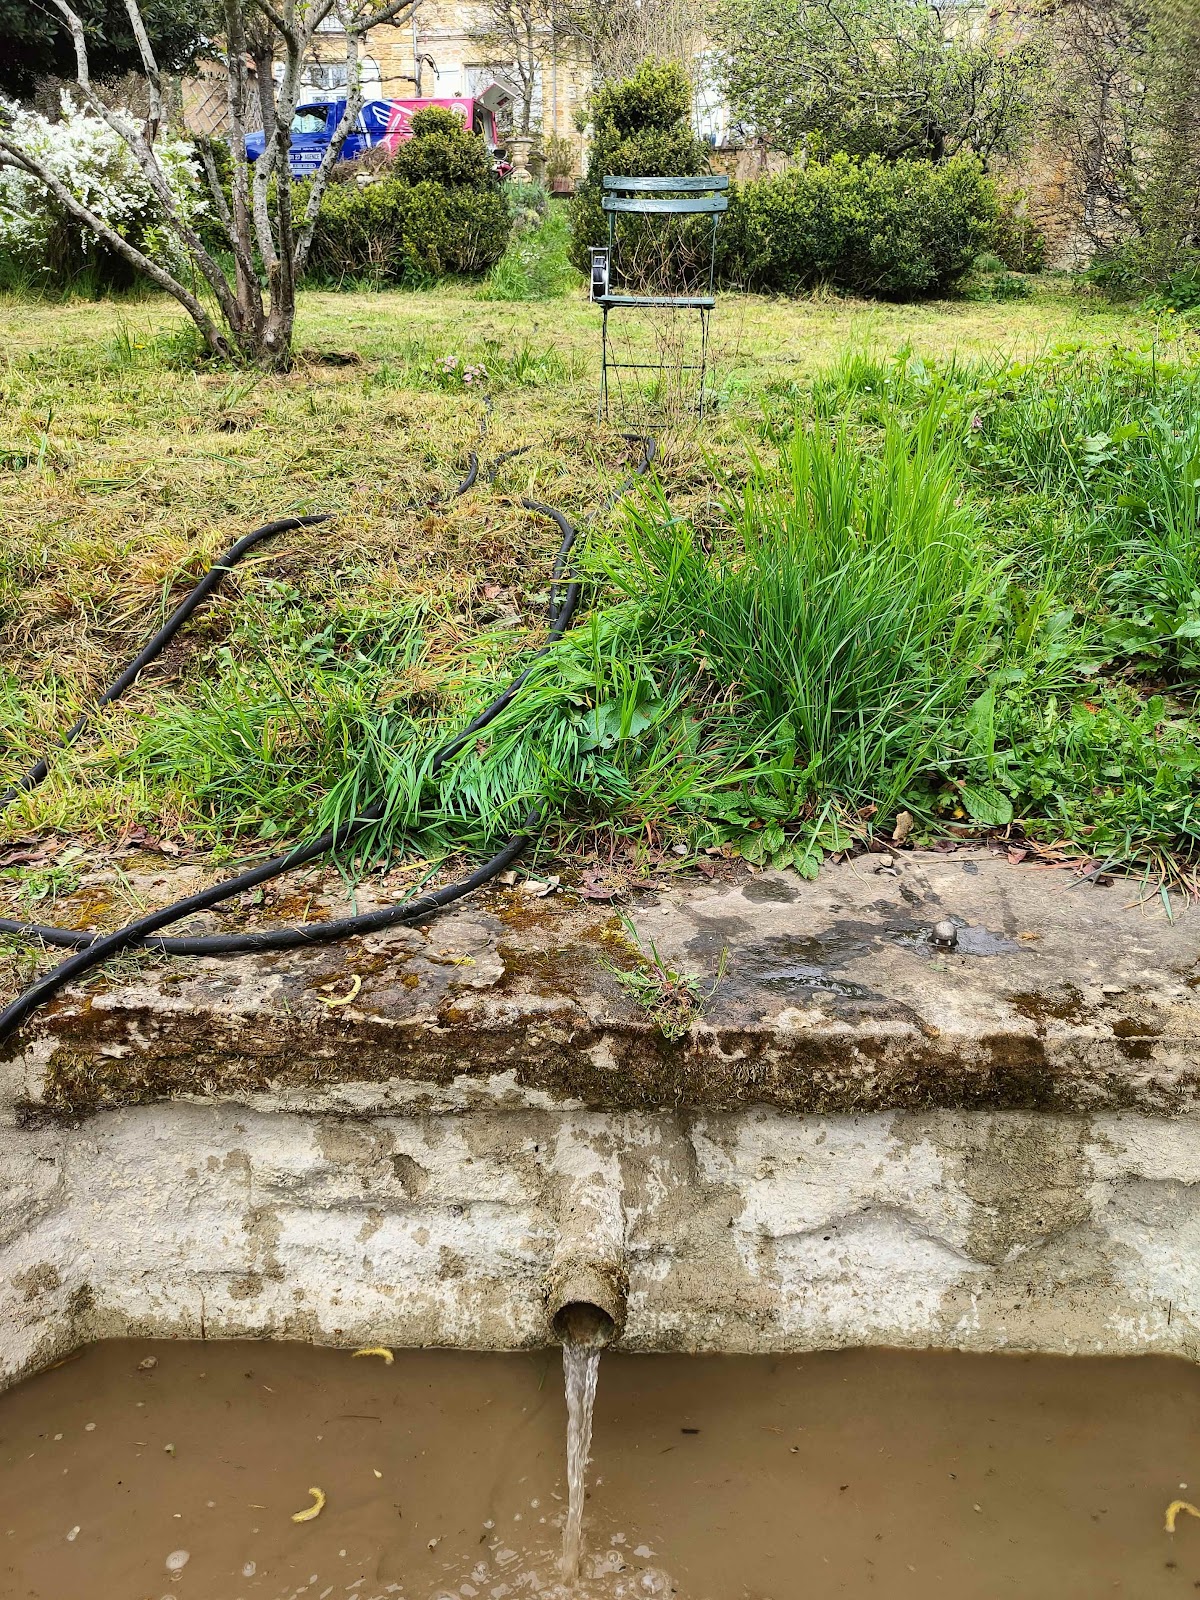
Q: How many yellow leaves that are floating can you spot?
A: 3